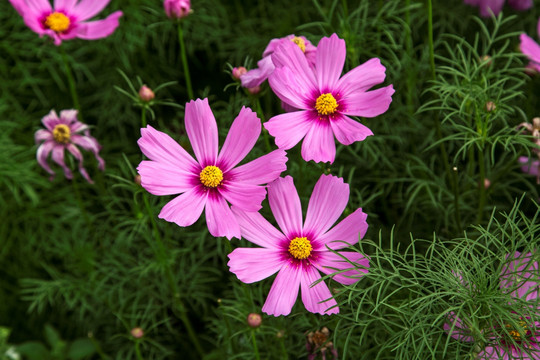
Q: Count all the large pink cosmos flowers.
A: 3